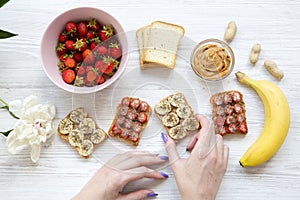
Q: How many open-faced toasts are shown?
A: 4